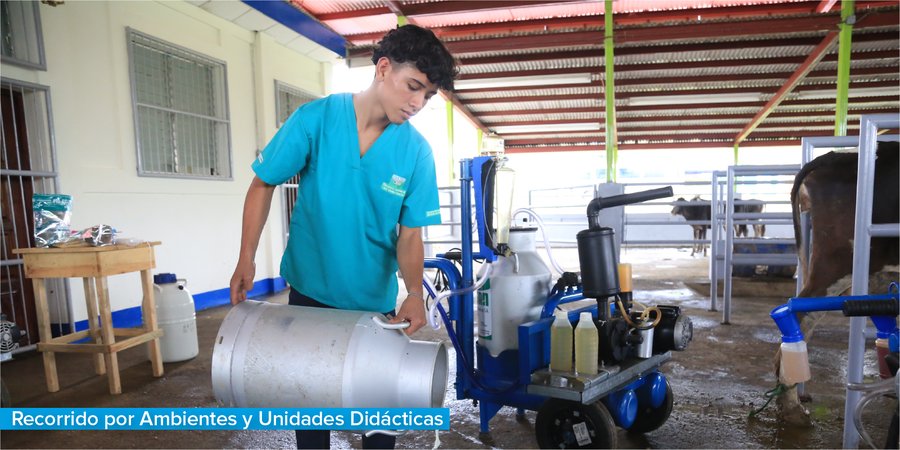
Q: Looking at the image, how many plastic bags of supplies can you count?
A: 2